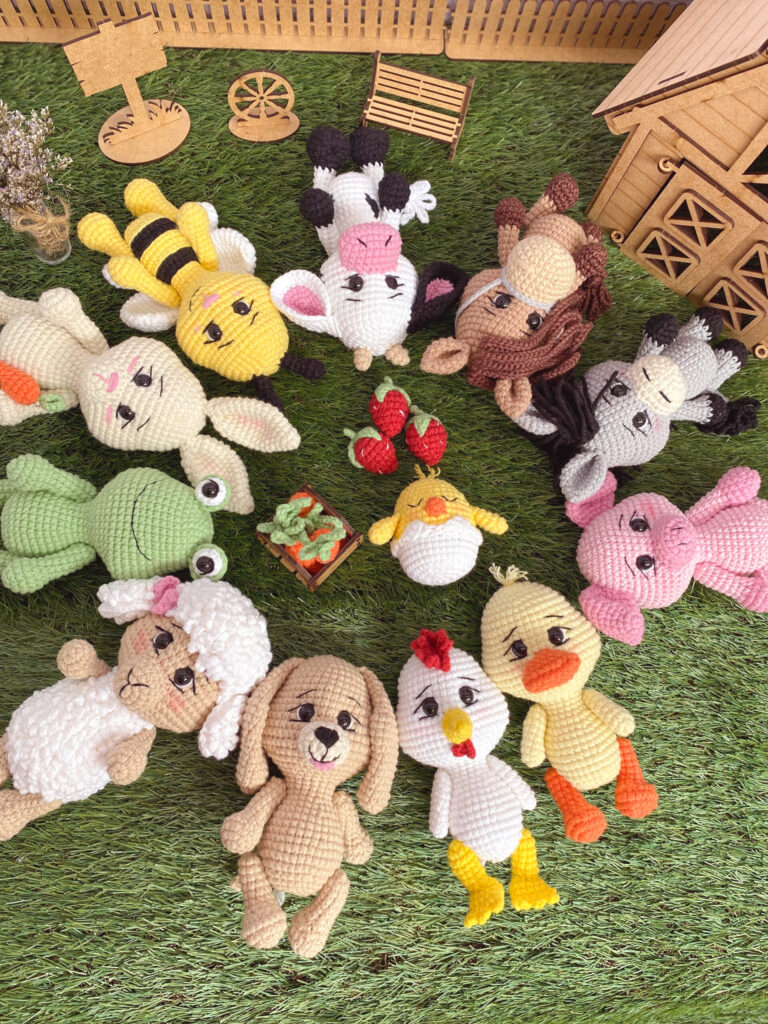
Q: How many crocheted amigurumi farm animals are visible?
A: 12